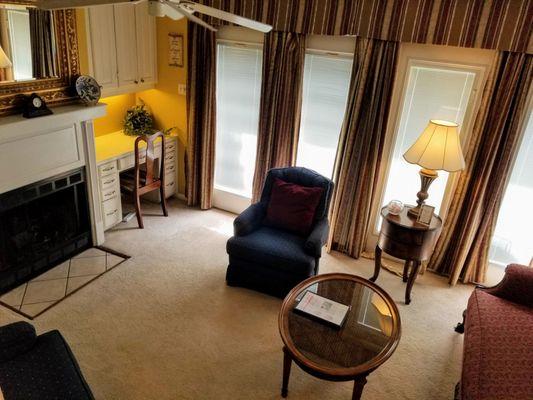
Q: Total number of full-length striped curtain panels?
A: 4